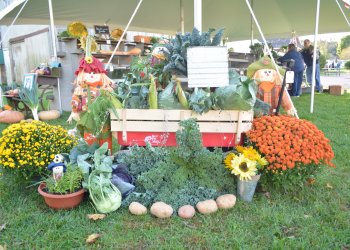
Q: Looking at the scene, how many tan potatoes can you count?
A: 5